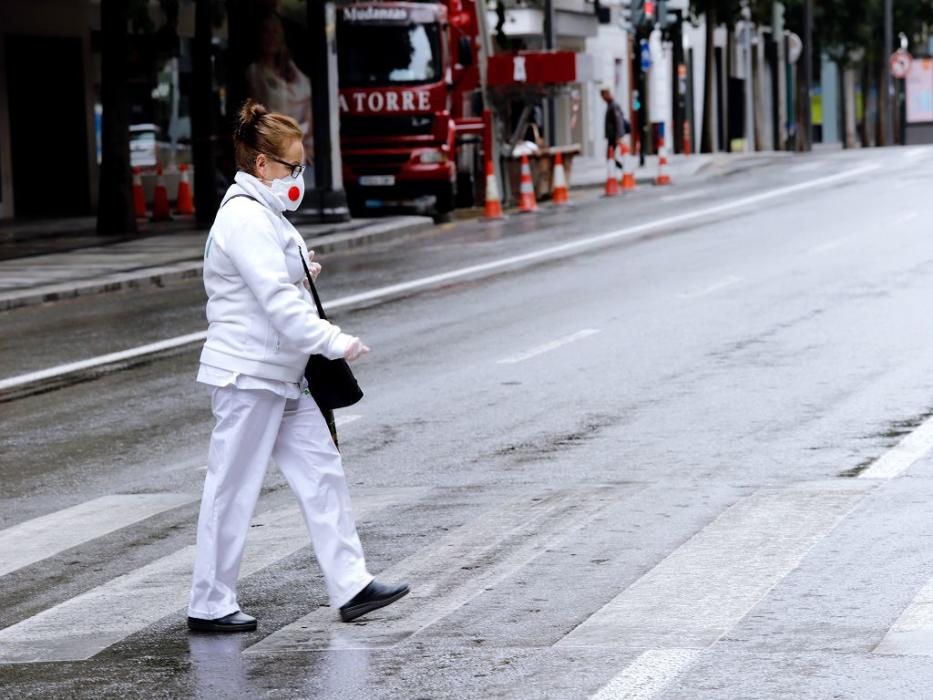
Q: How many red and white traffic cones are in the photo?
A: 9